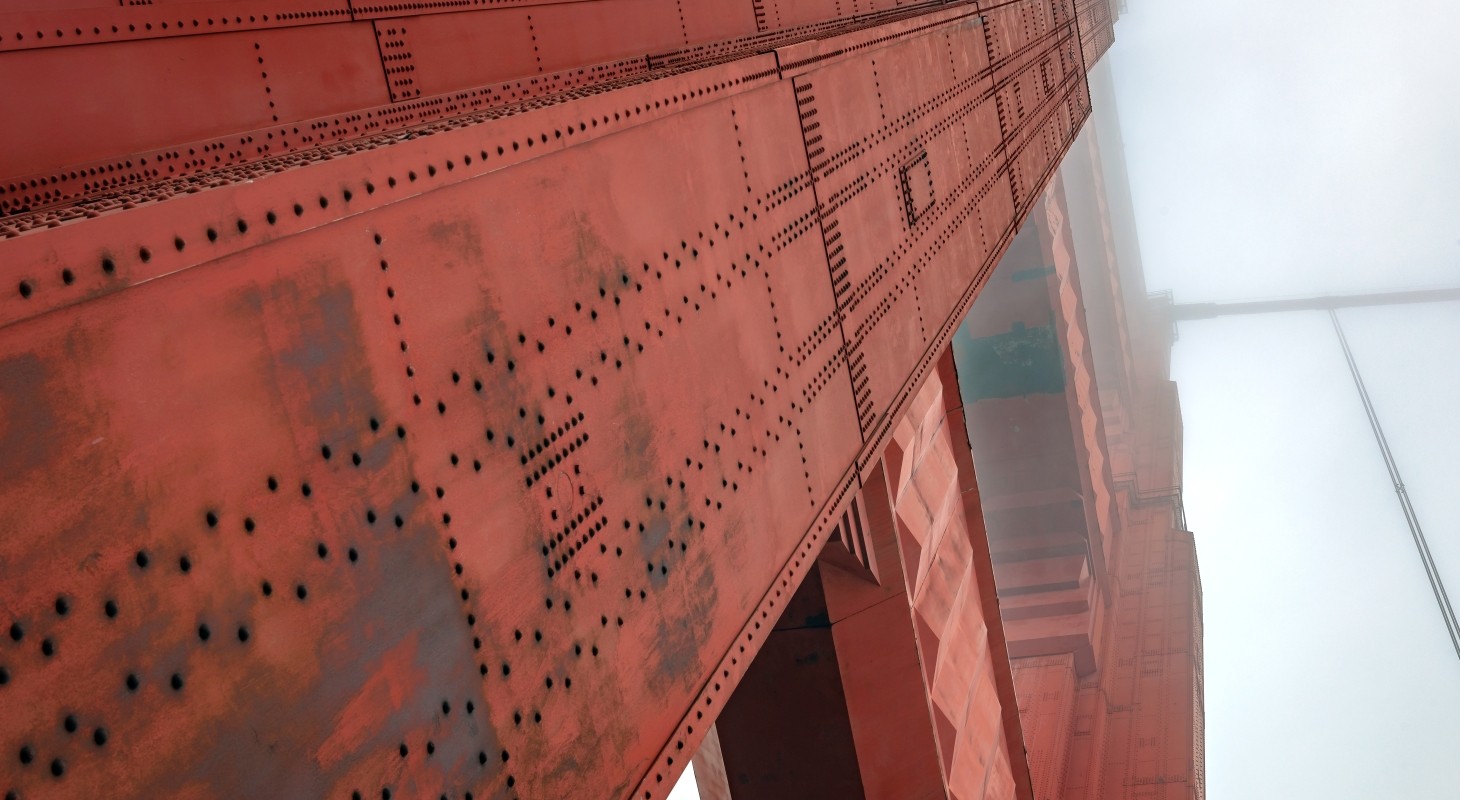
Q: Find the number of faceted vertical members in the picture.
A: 3